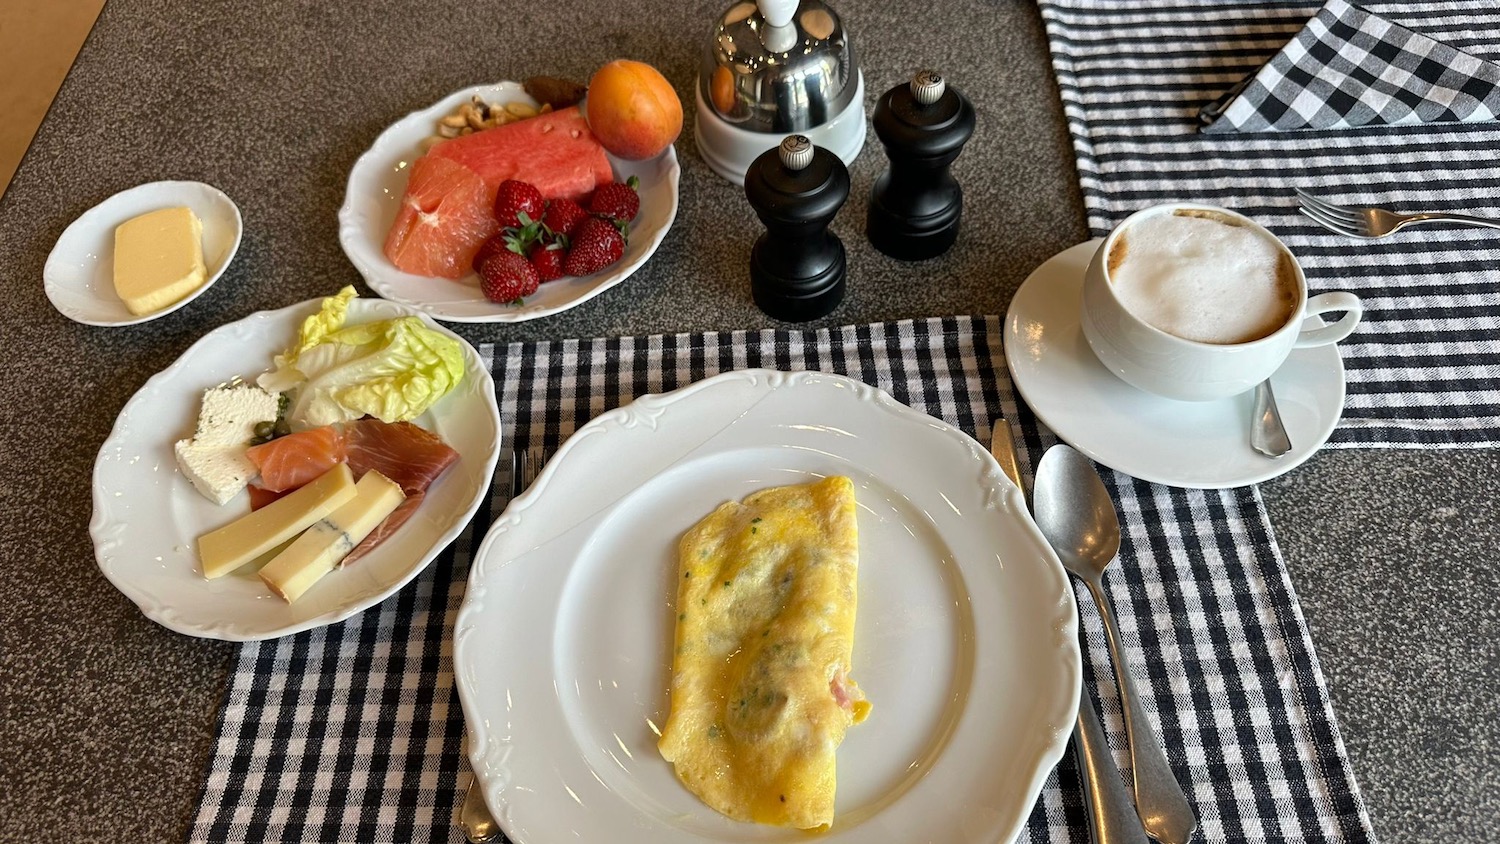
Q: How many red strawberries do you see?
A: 7